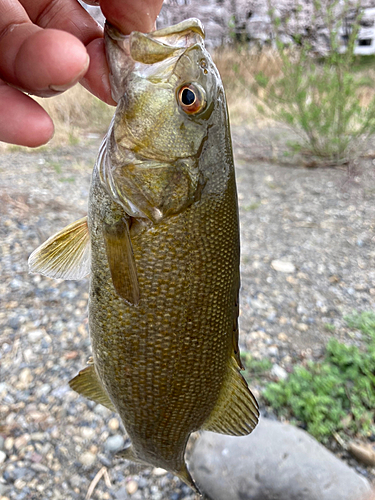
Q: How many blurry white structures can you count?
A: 1